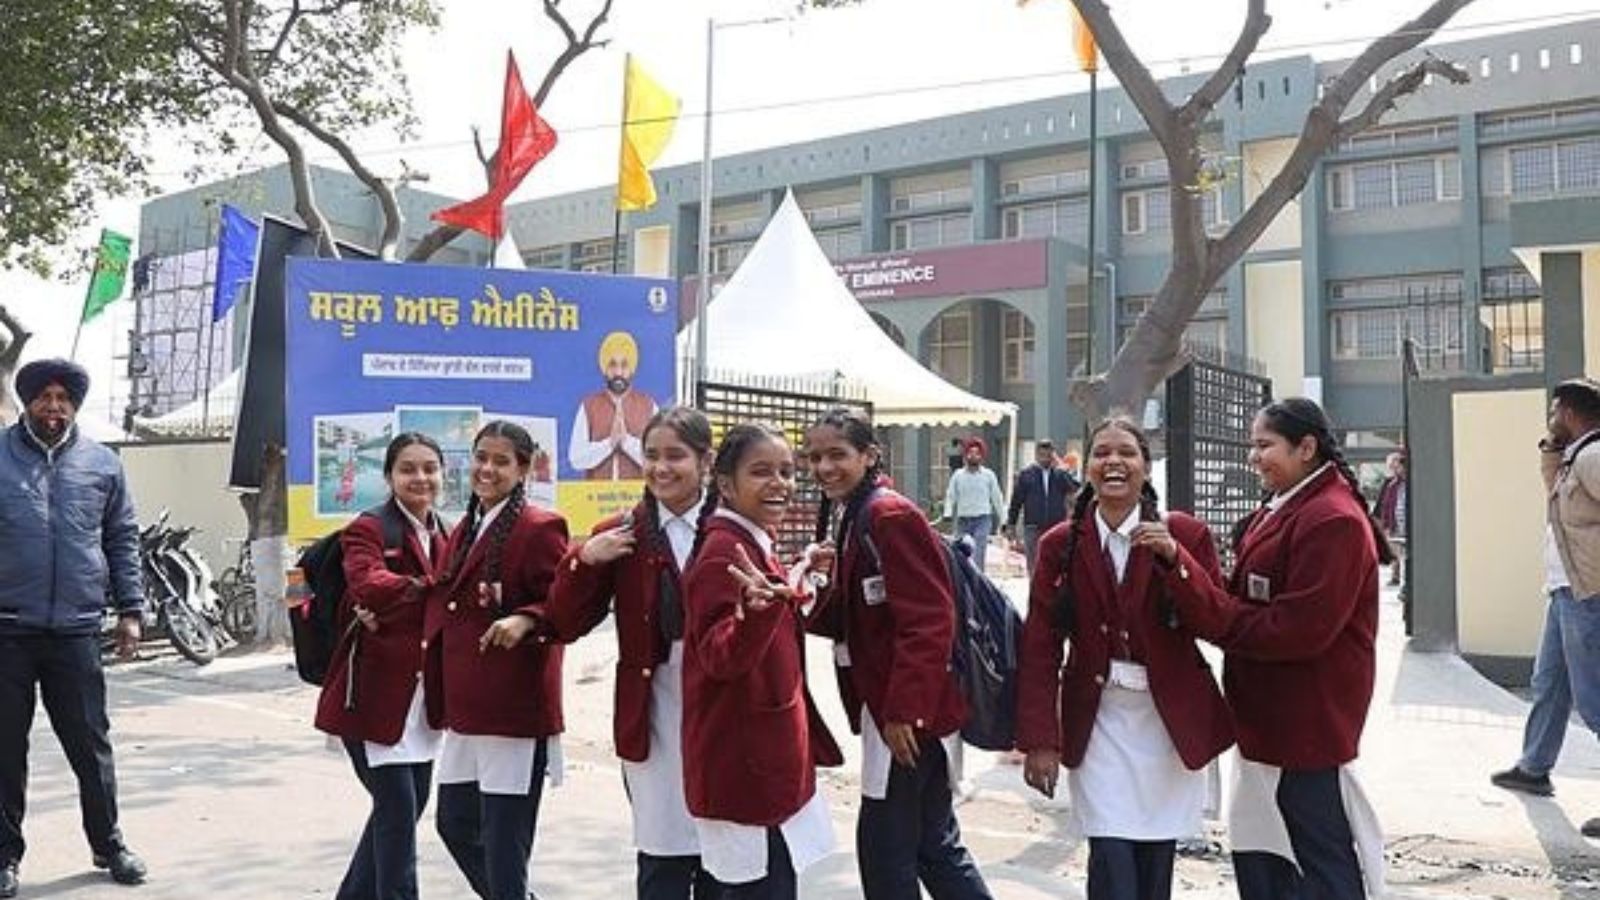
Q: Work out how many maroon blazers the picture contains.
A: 7